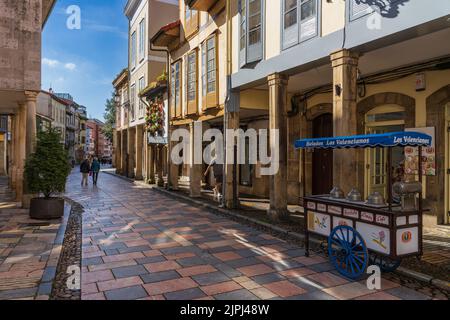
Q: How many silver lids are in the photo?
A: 3